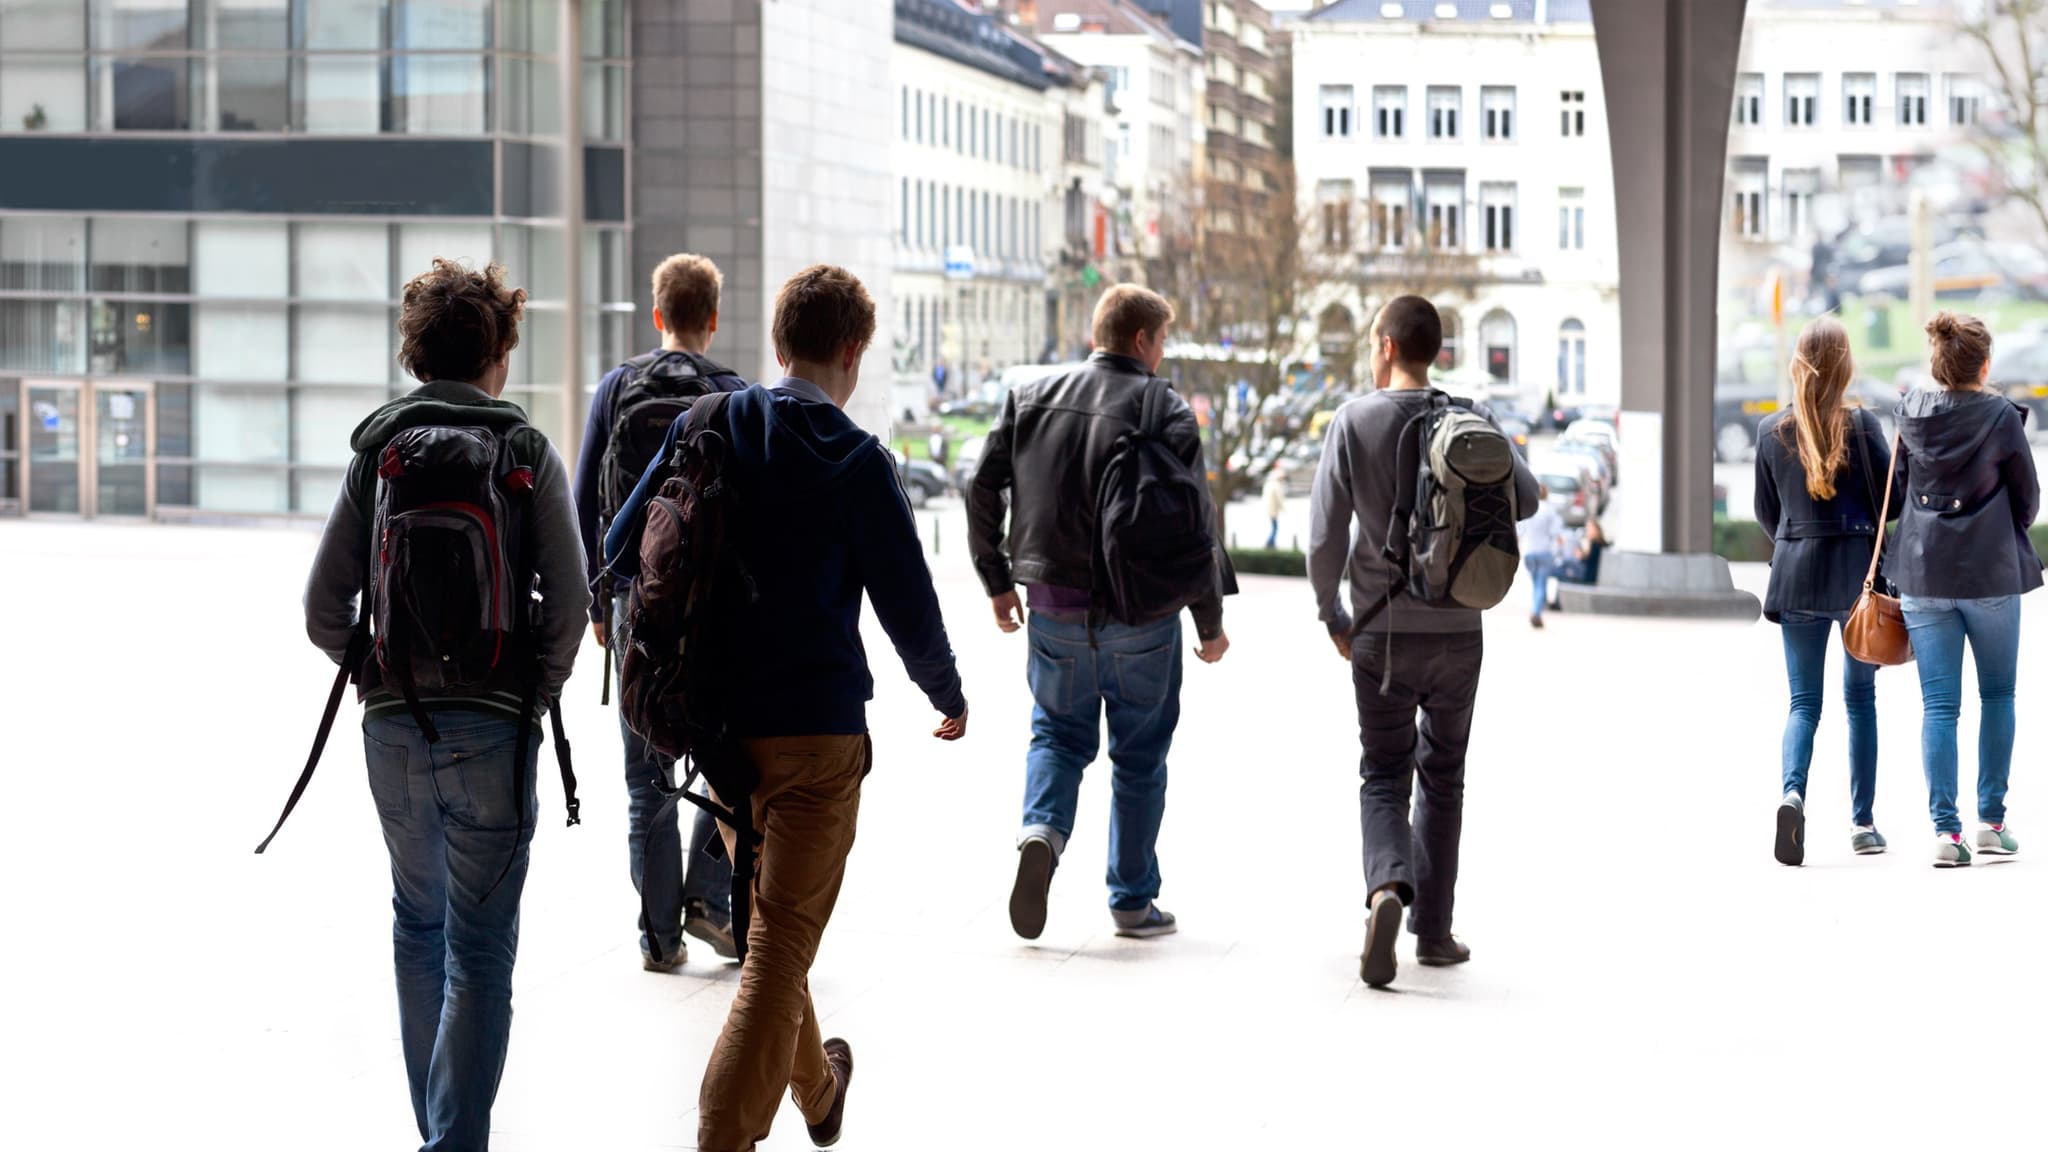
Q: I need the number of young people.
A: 7